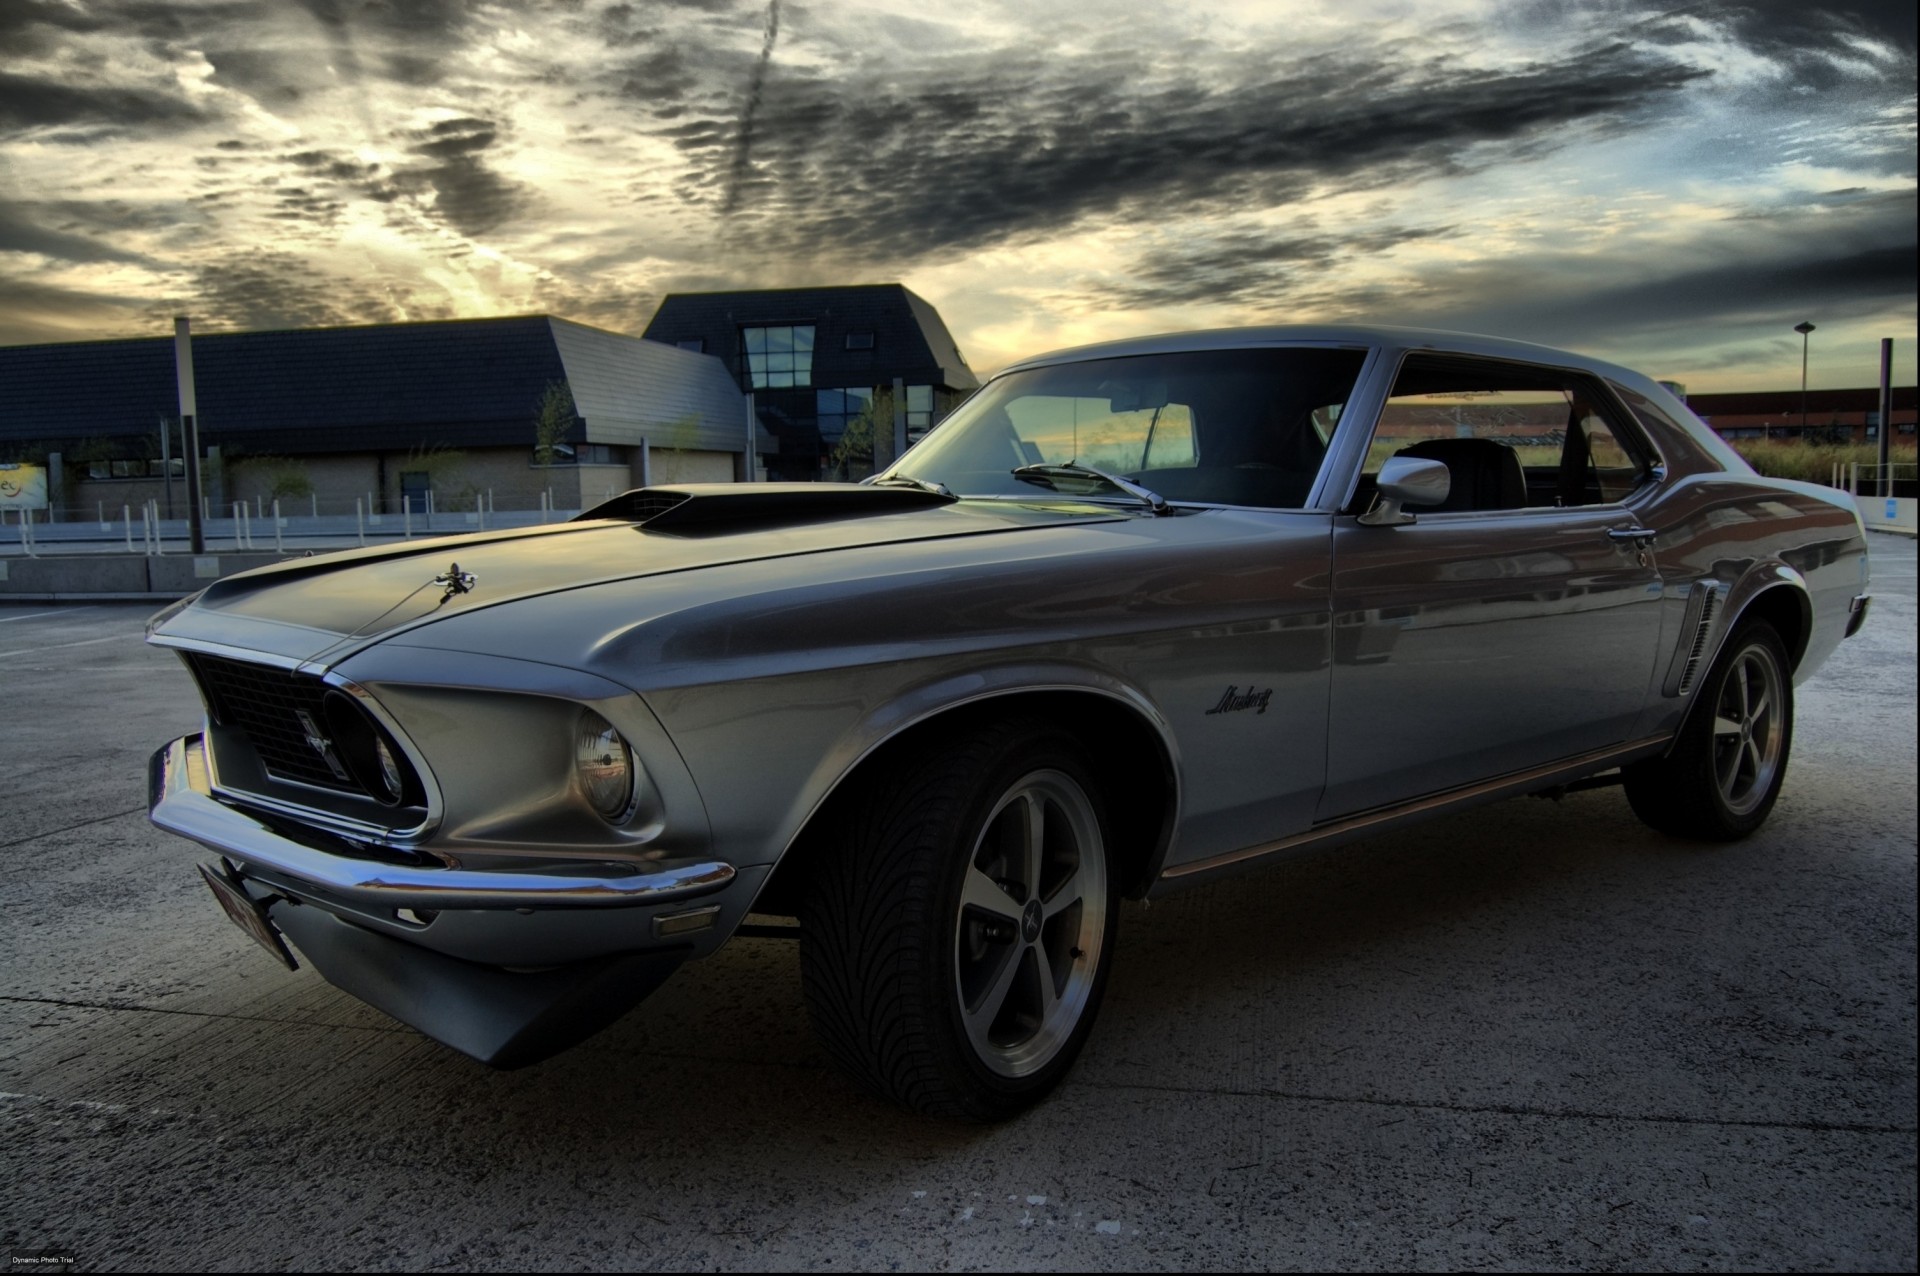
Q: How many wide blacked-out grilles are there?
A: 1